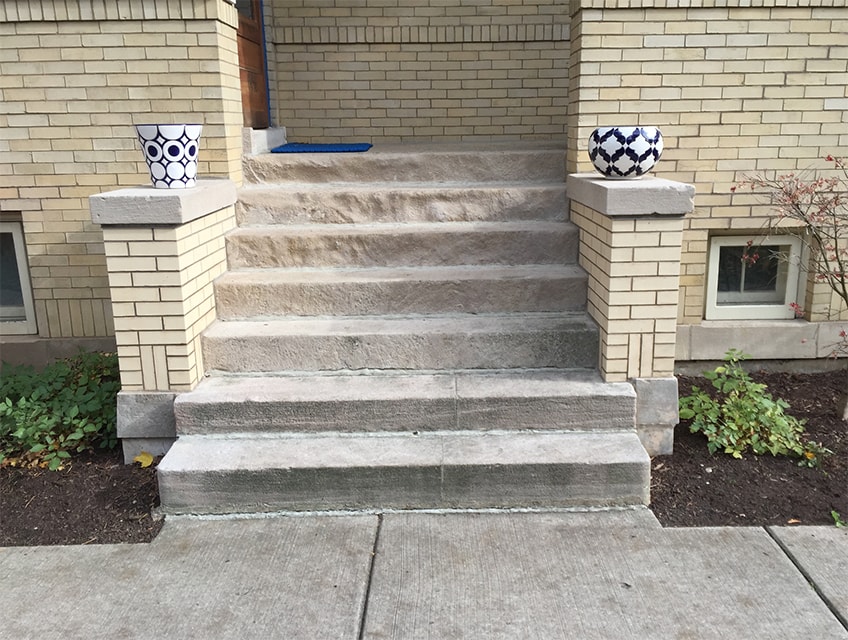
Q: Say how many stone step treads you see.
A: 7